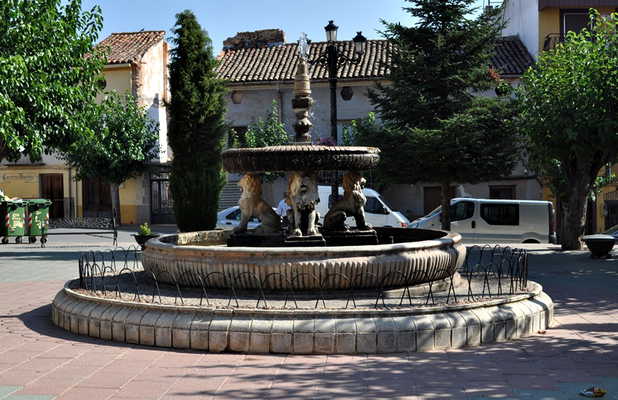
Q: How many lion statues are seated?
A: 3